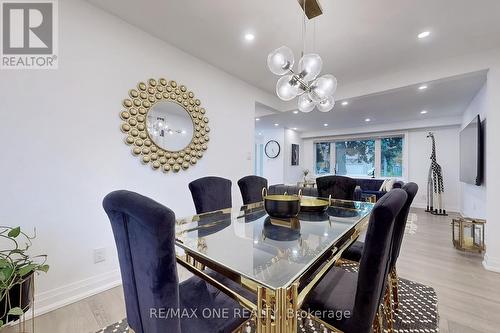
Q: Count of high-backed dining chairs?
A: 6